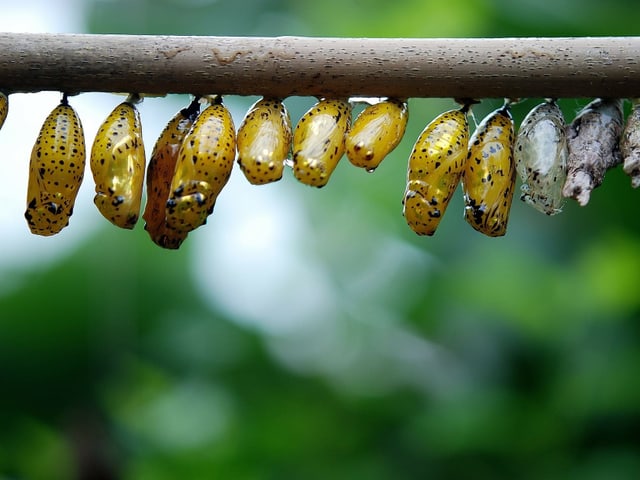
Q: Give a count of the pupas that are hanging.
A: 13